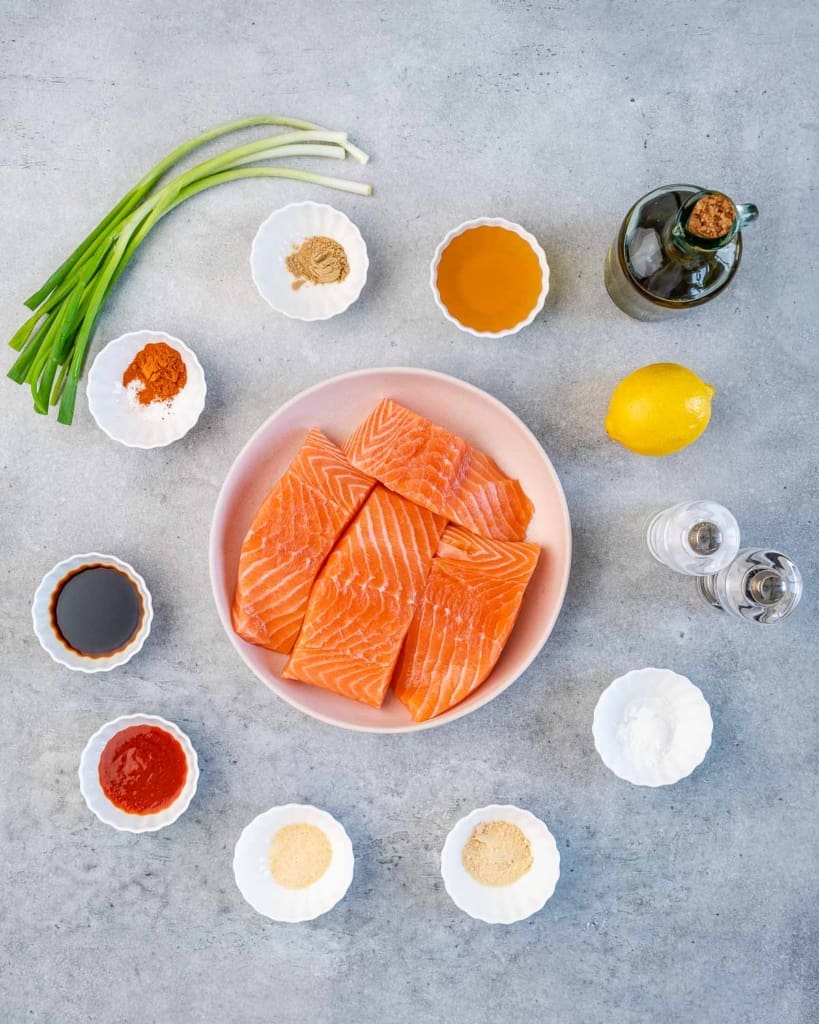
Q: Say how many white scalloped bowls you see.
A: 8